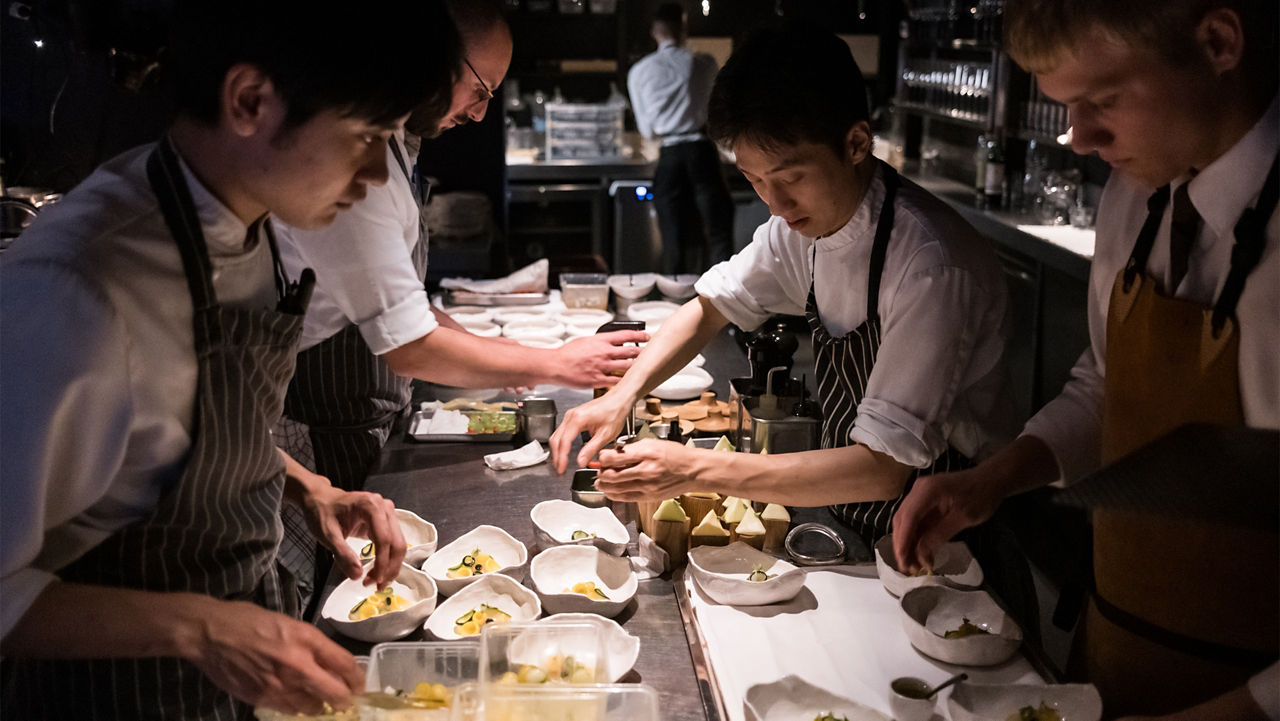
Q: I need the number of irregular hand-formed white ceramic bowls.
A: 12